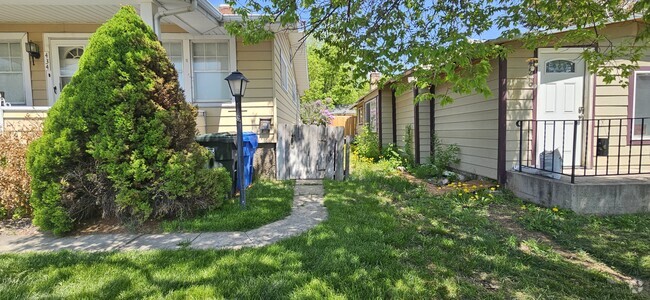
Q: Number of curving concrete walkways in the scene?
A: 1